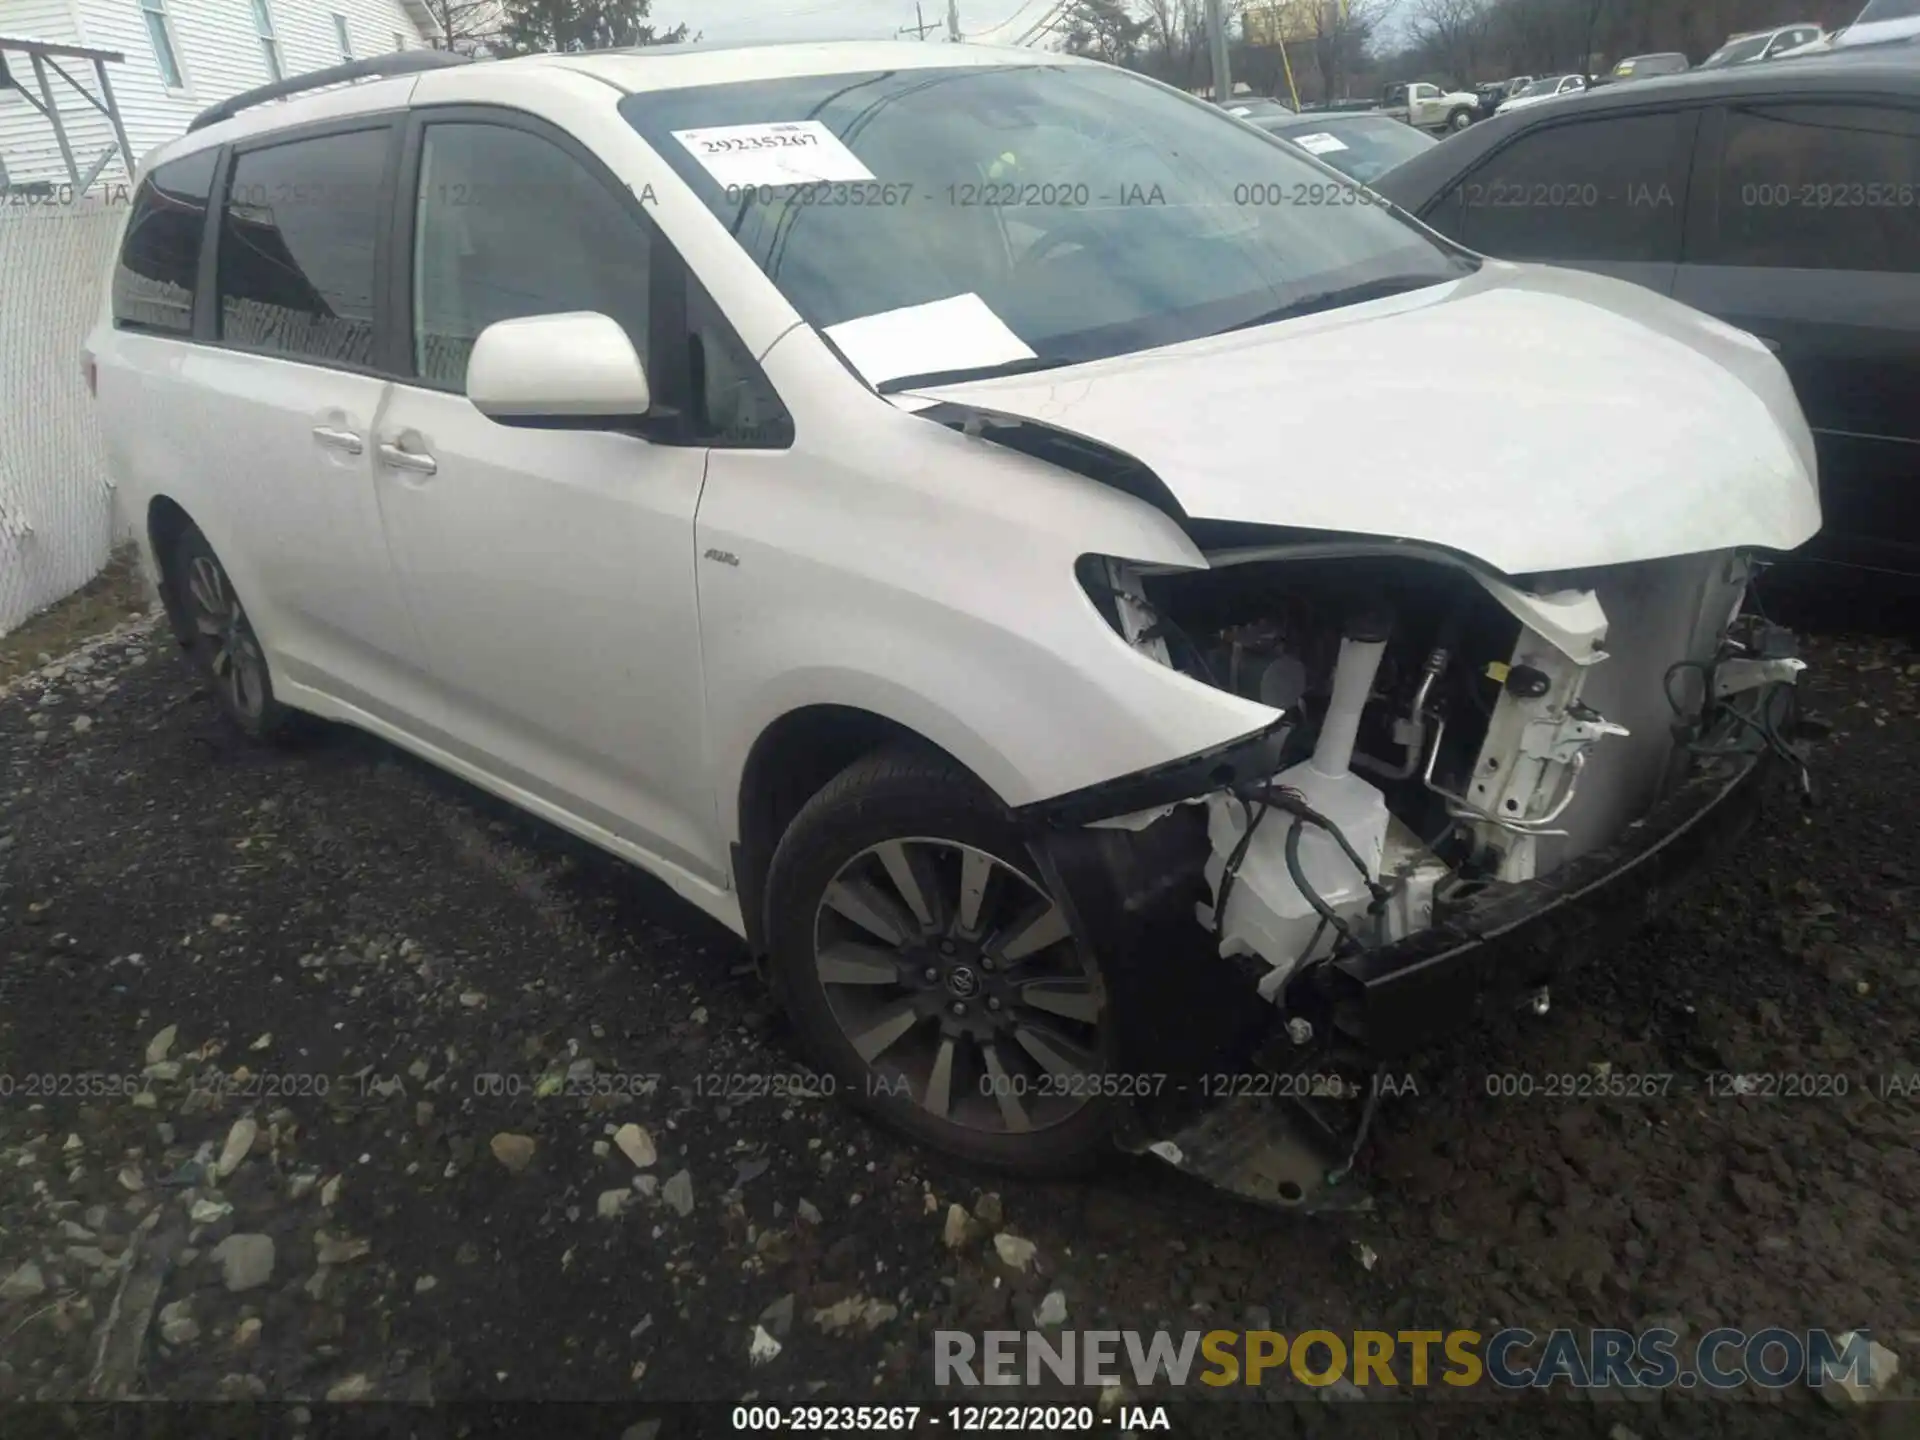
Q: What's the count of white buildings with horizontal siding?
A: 1